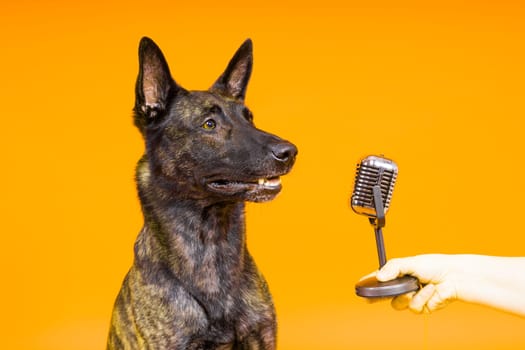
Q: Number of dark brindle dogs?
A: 1